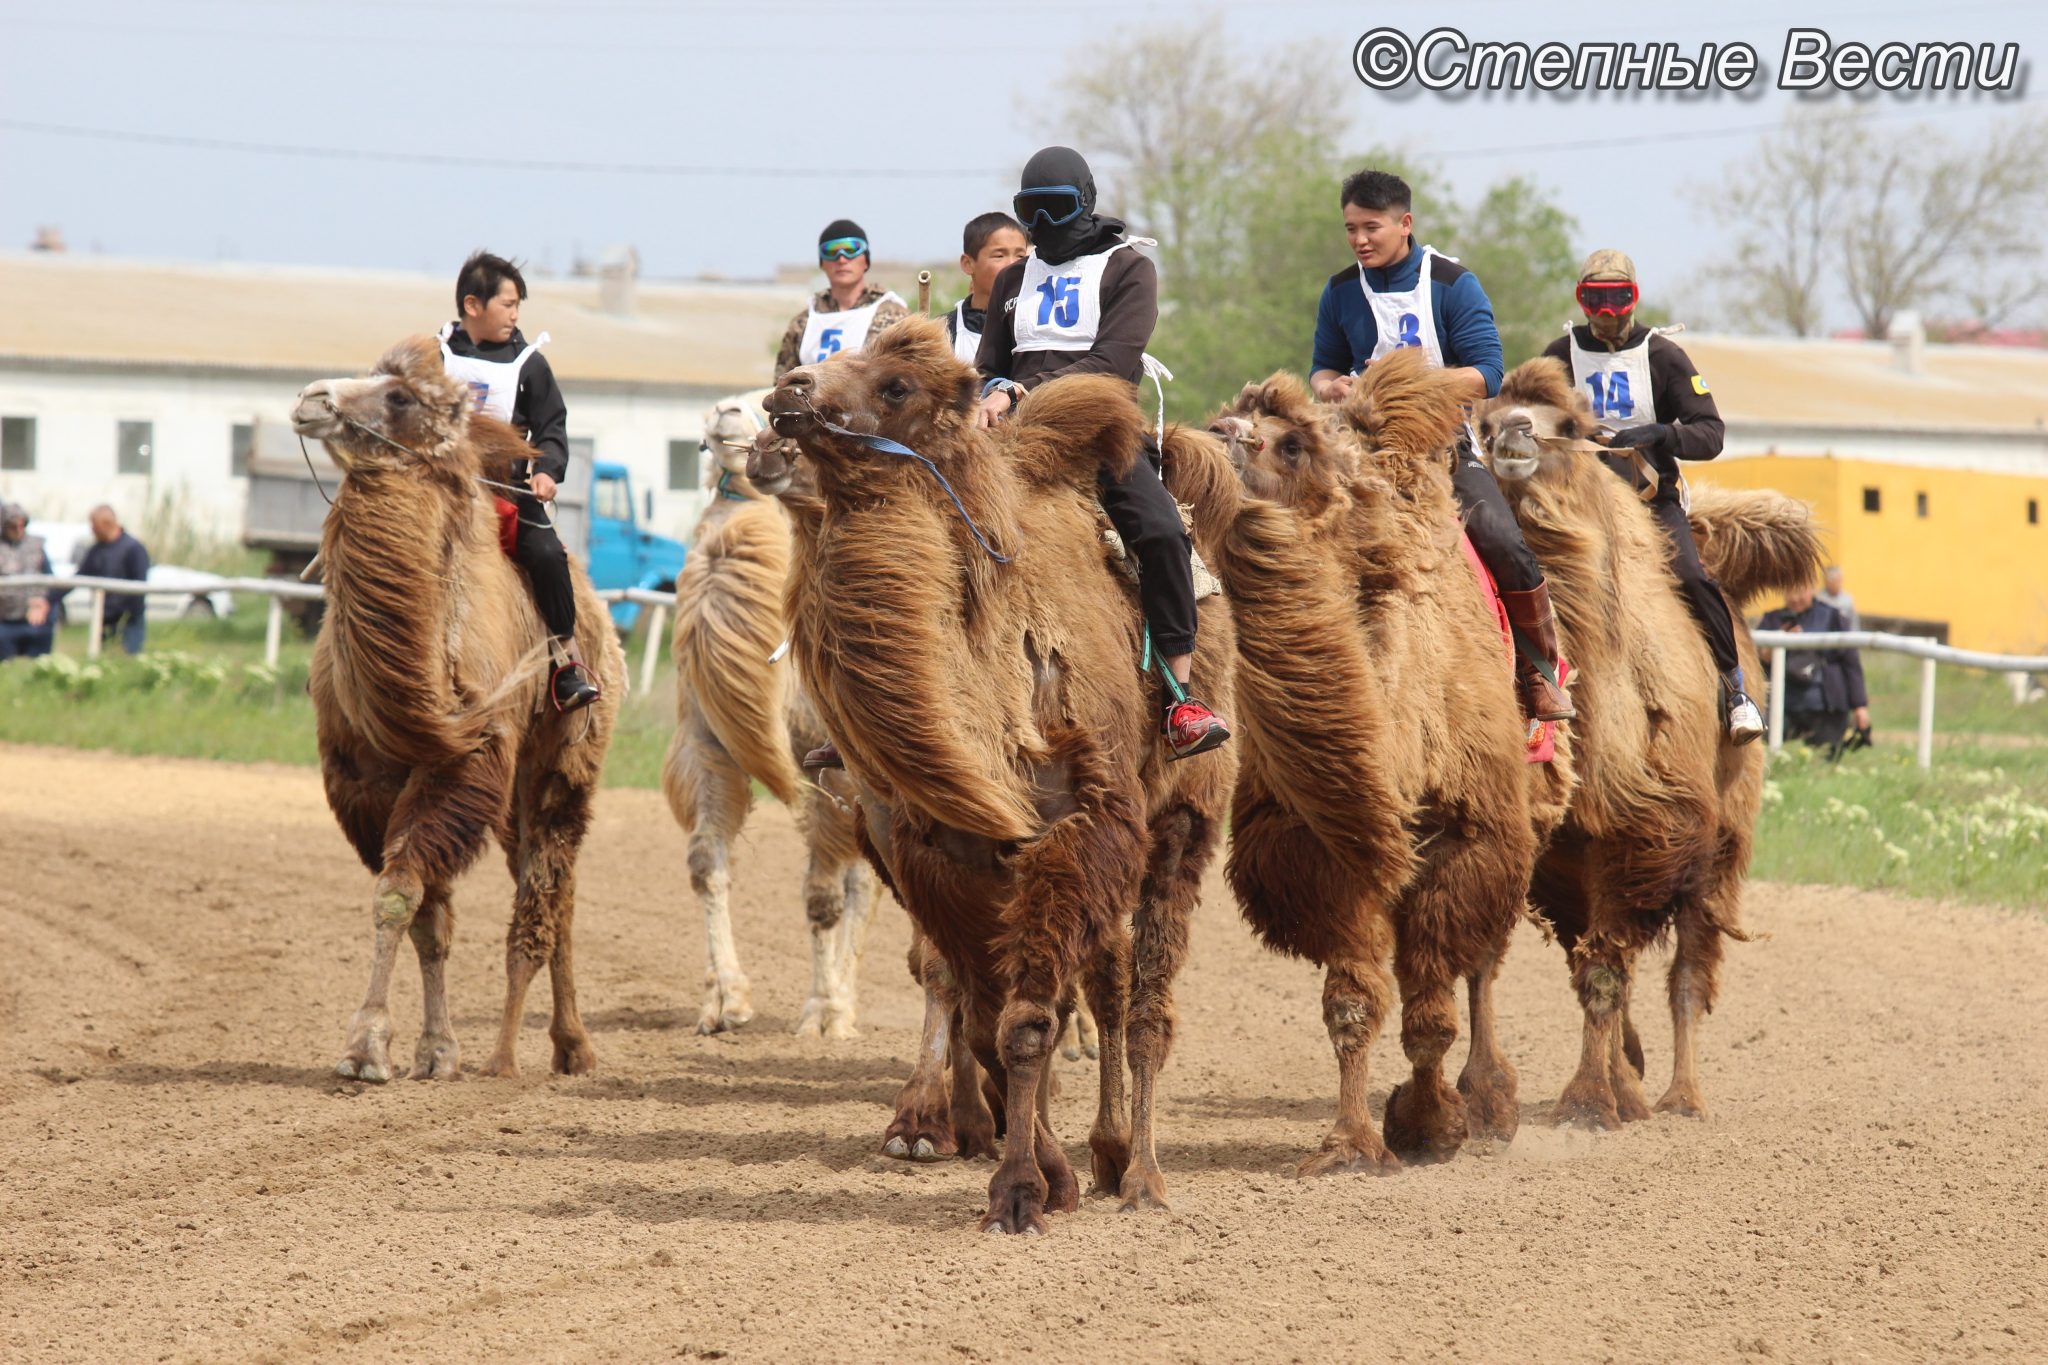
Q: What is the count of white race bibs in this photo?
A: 6